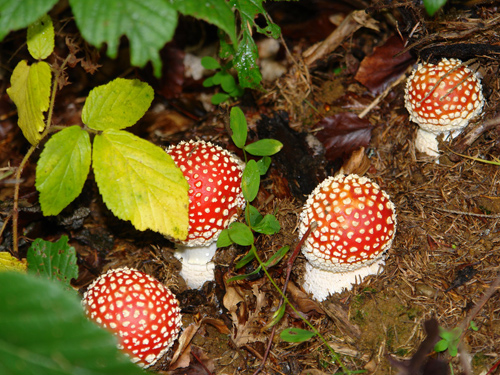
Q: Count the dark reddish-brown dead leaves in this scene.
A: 2